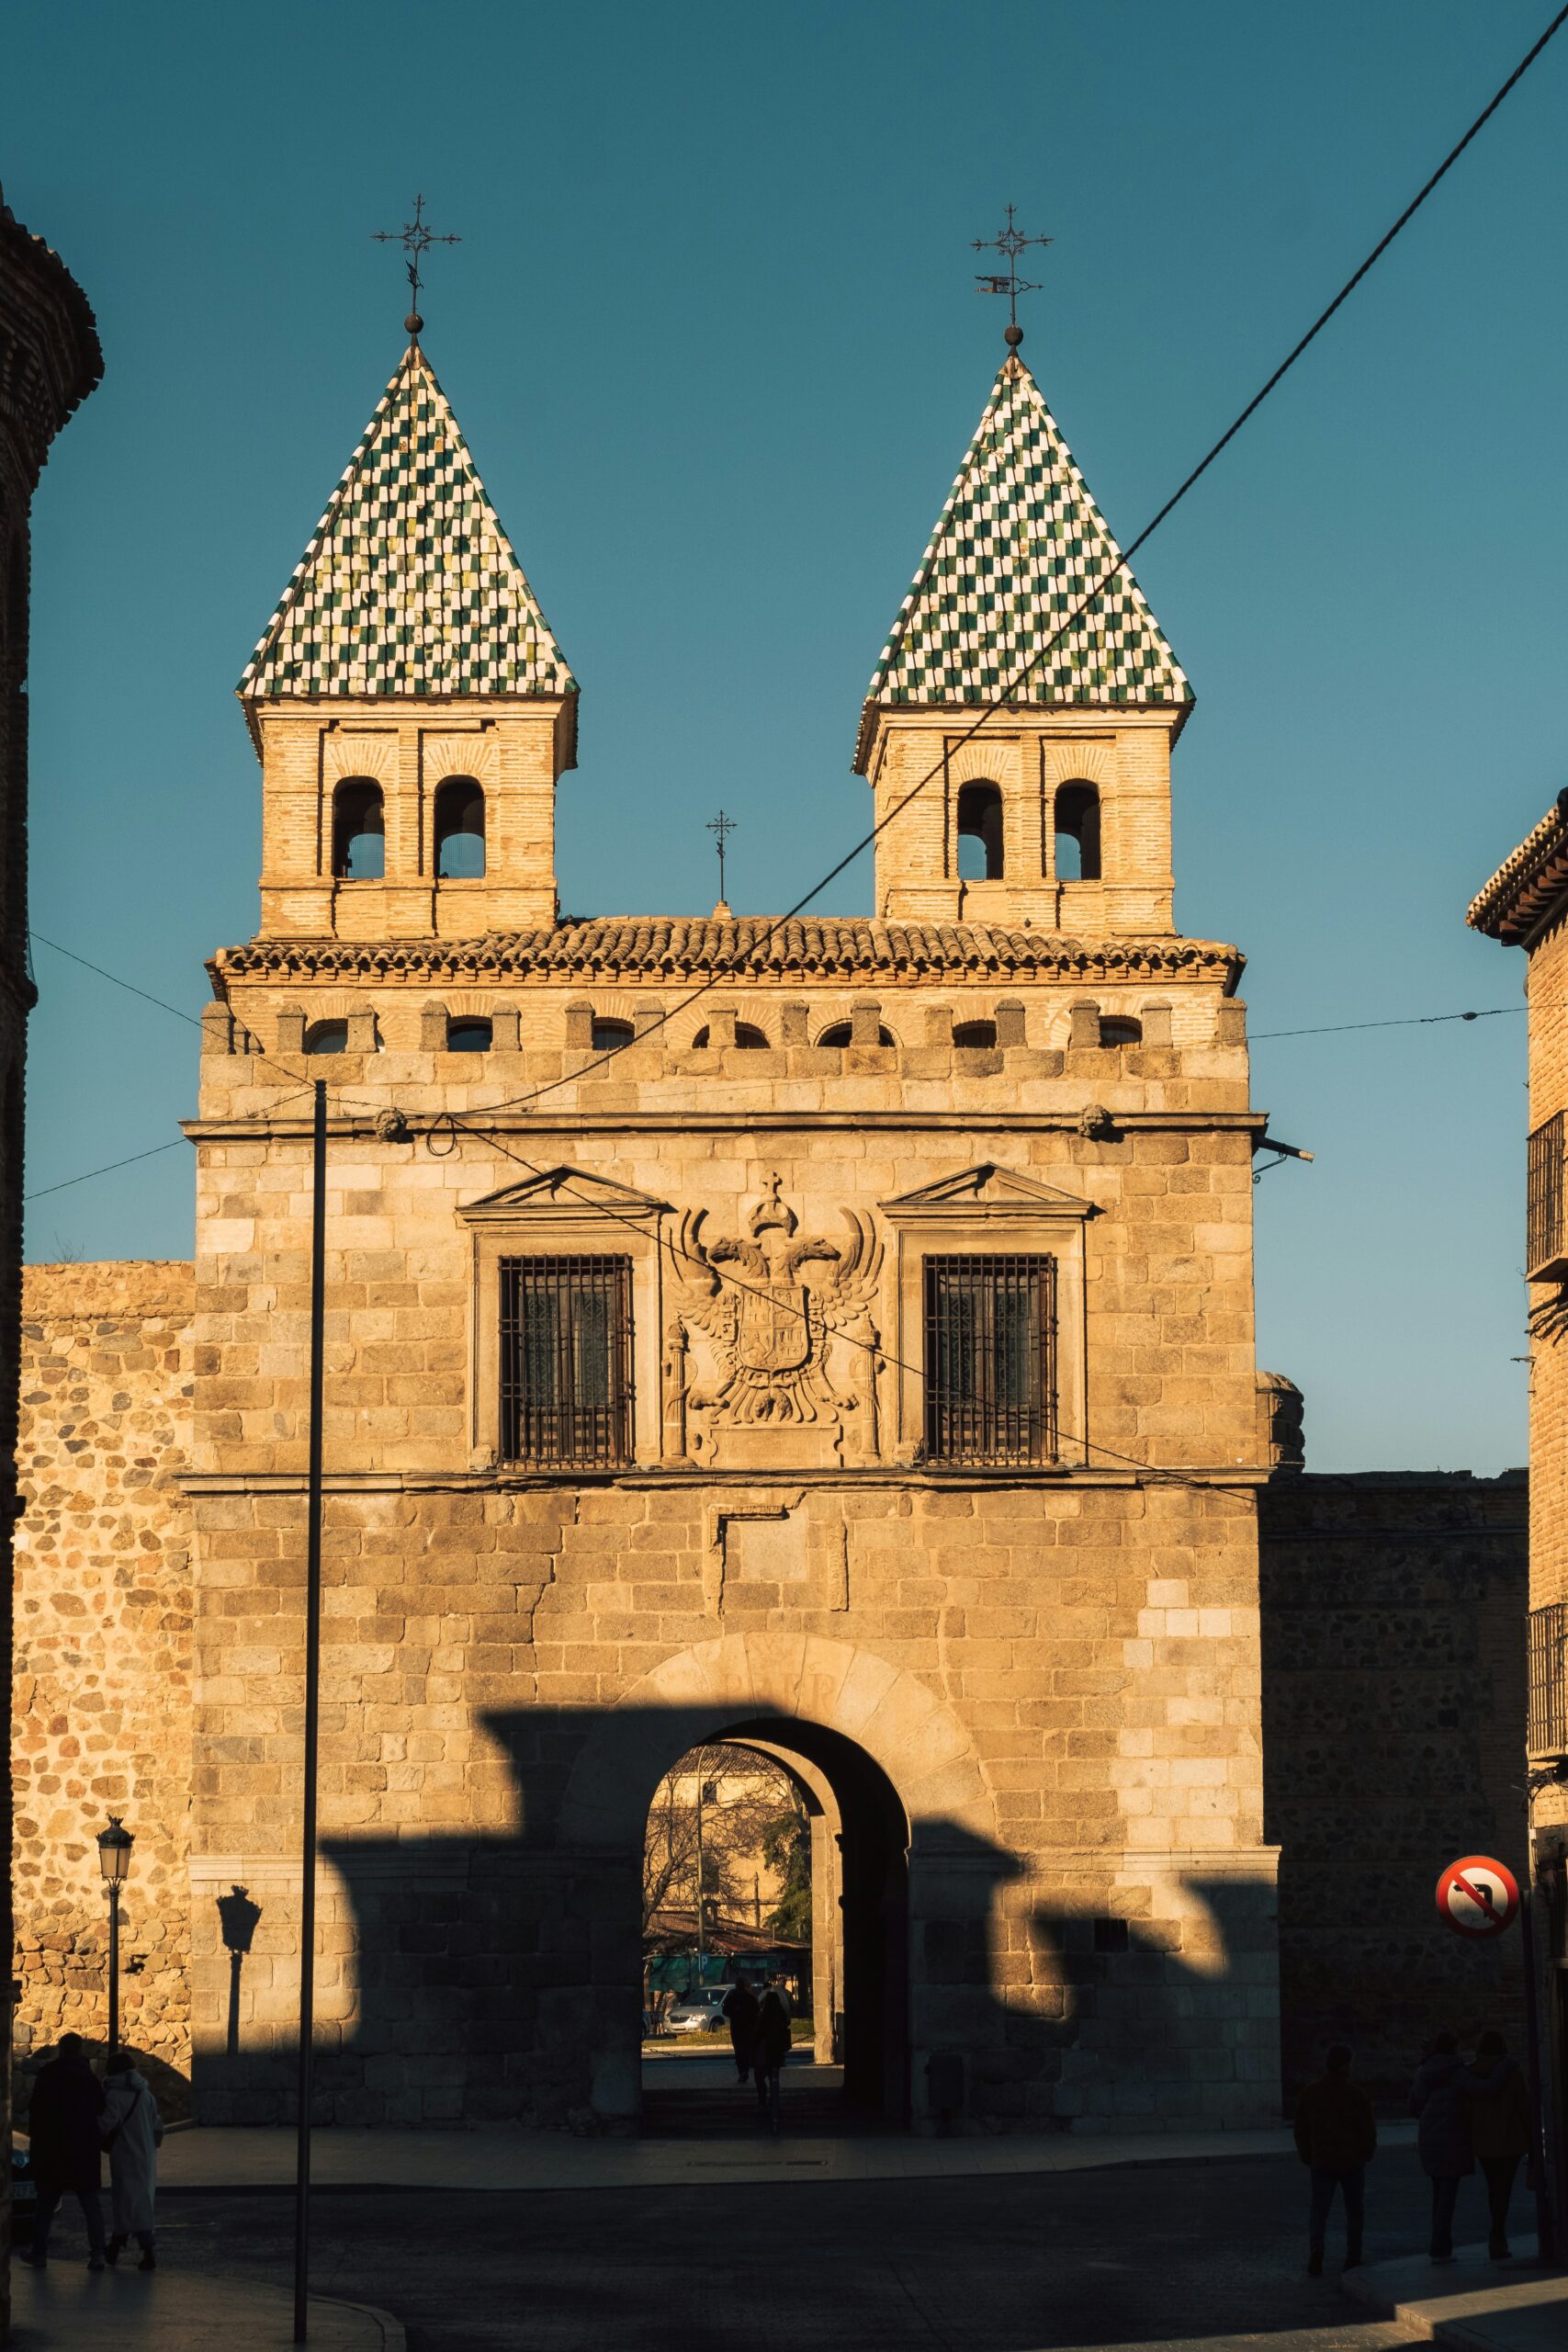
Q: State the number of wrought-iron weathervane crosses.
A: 3